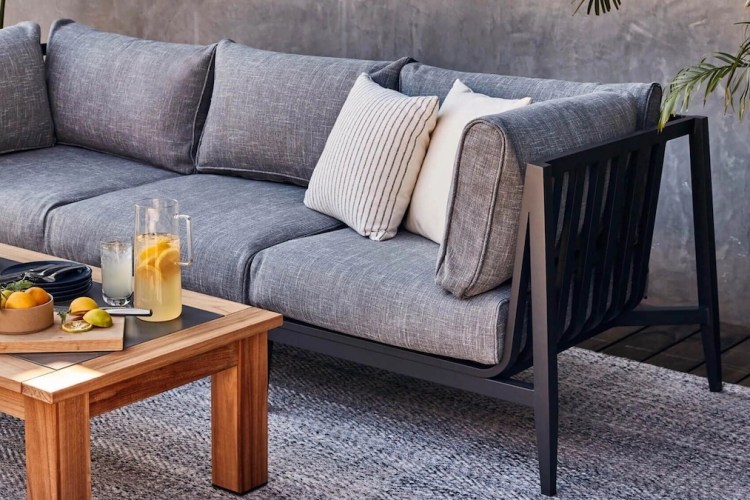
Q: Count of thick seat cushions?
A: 3